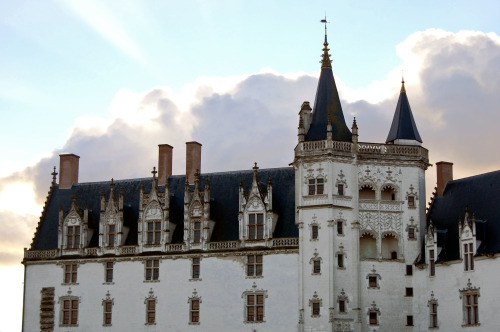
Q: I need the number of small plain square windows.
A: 3